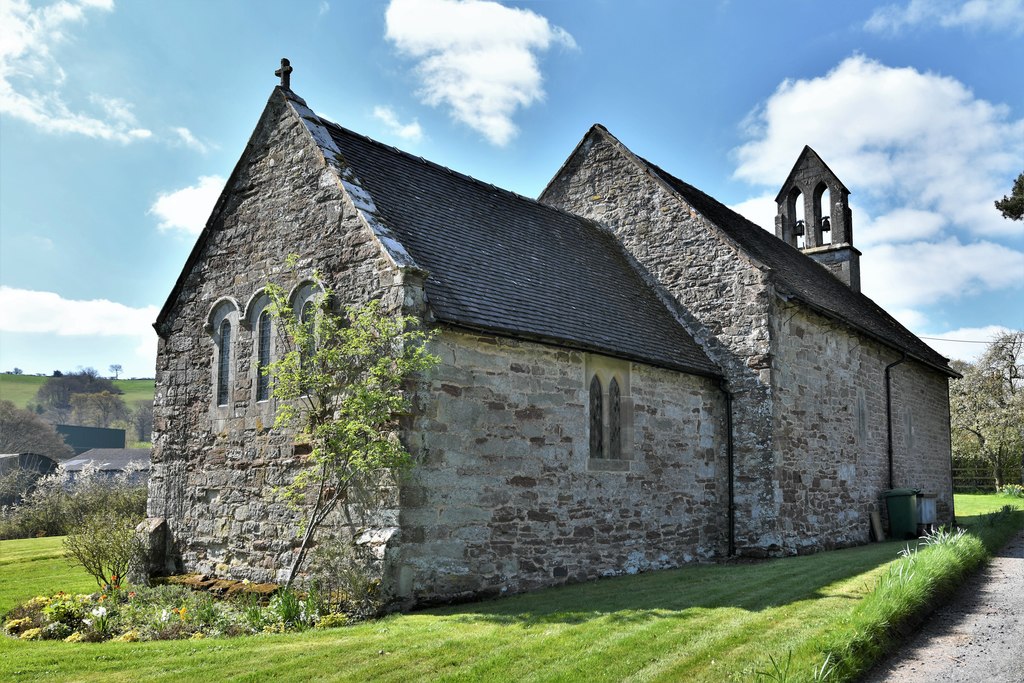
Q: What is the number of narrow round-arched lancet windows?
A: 3